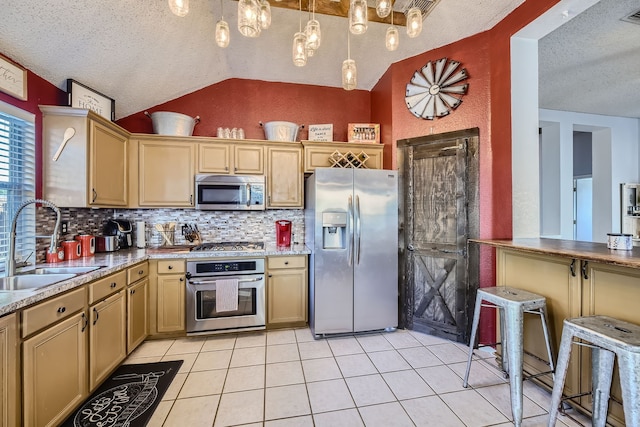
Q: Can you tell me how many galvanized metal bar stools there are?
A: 2